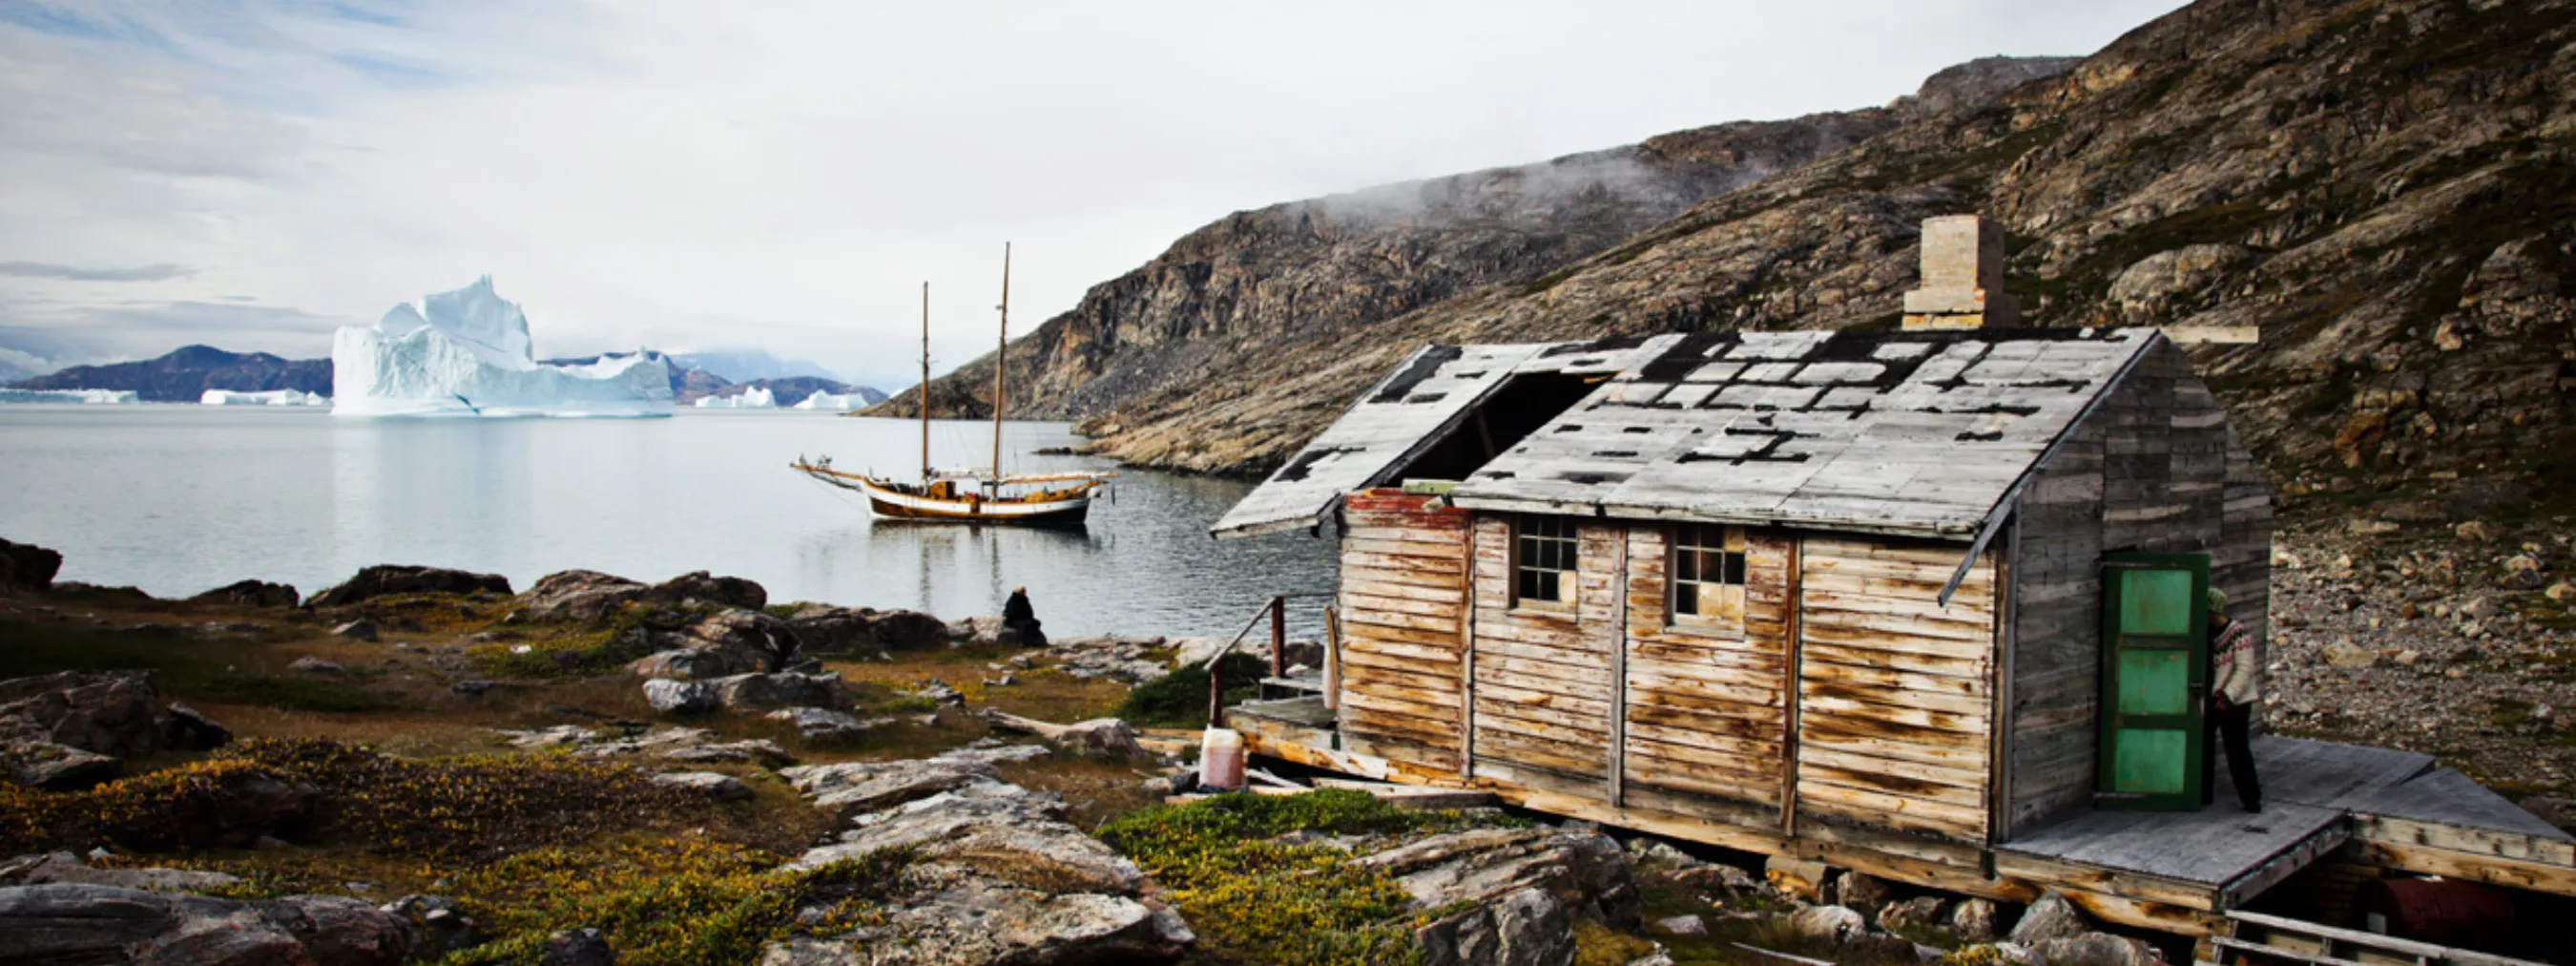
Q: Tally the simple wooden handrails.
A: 1